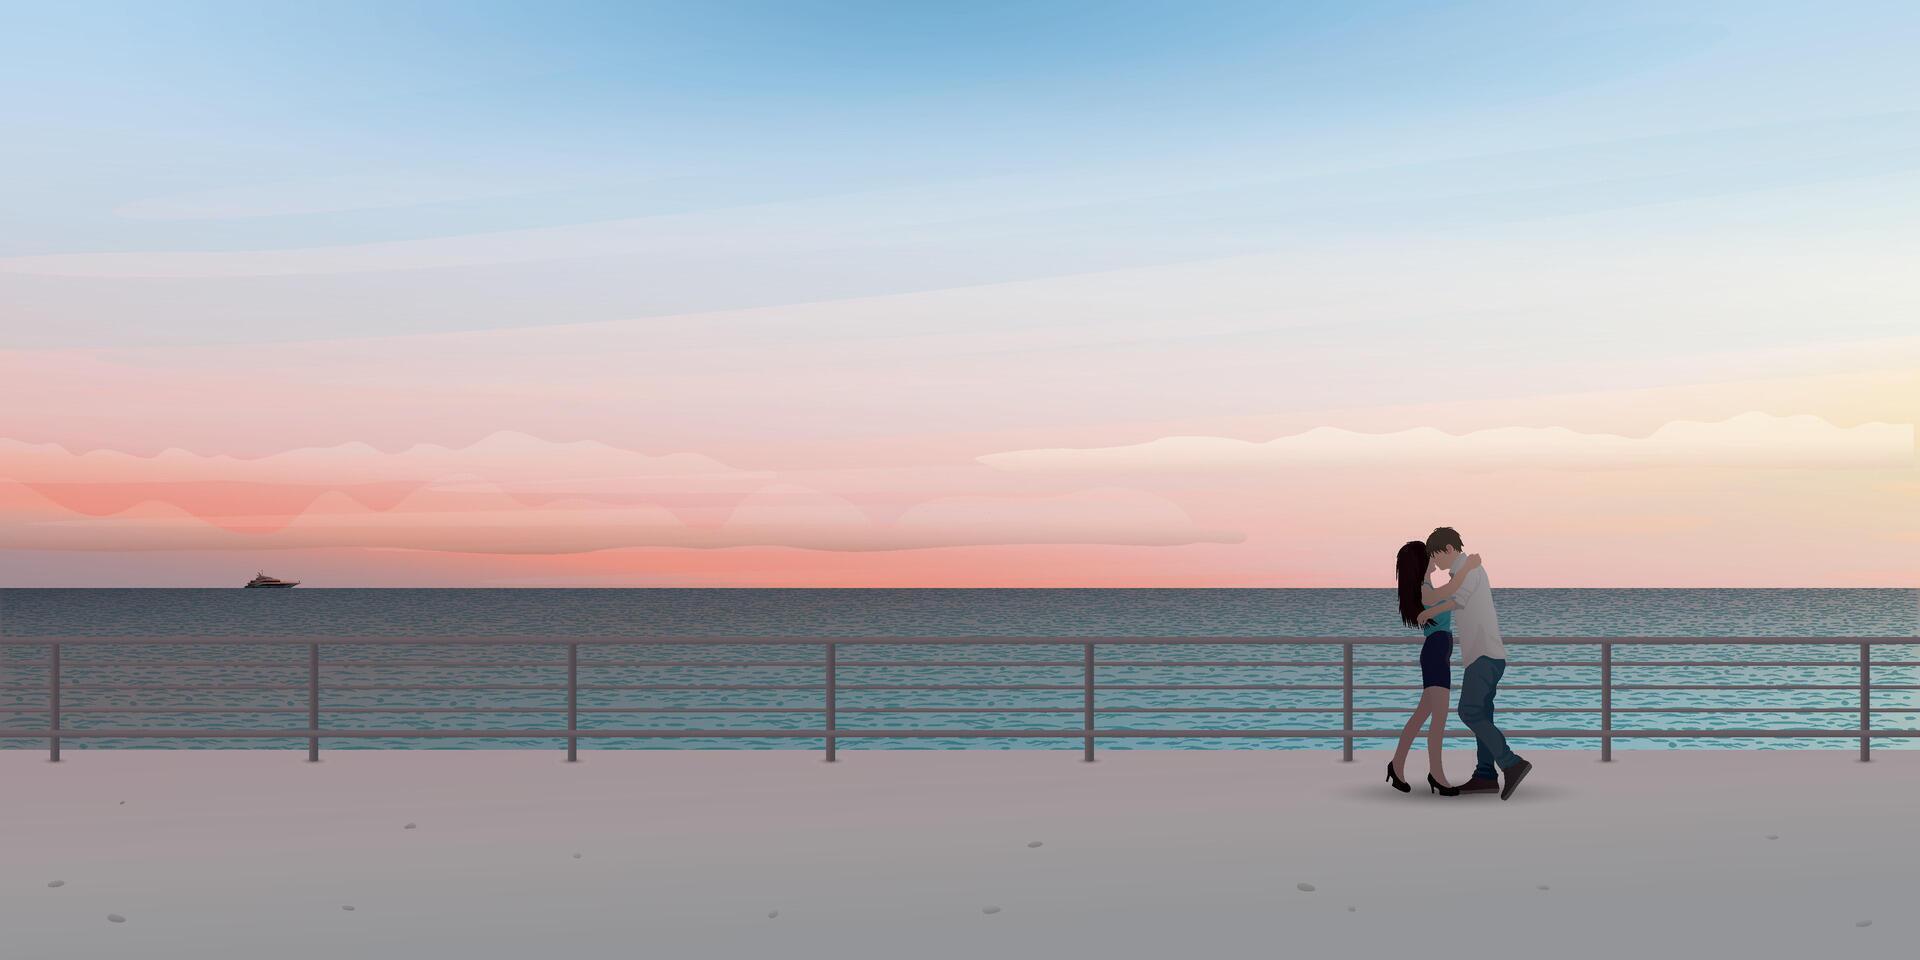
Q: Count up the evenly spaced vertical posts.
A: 8